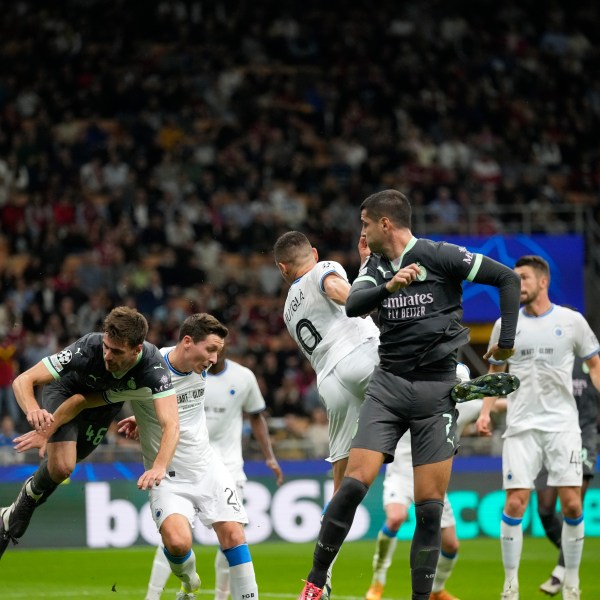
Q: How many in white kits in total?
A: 5